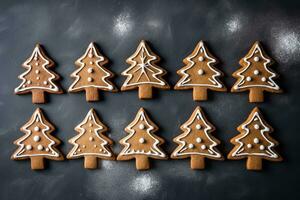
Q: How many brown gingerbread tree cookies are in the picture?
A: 10